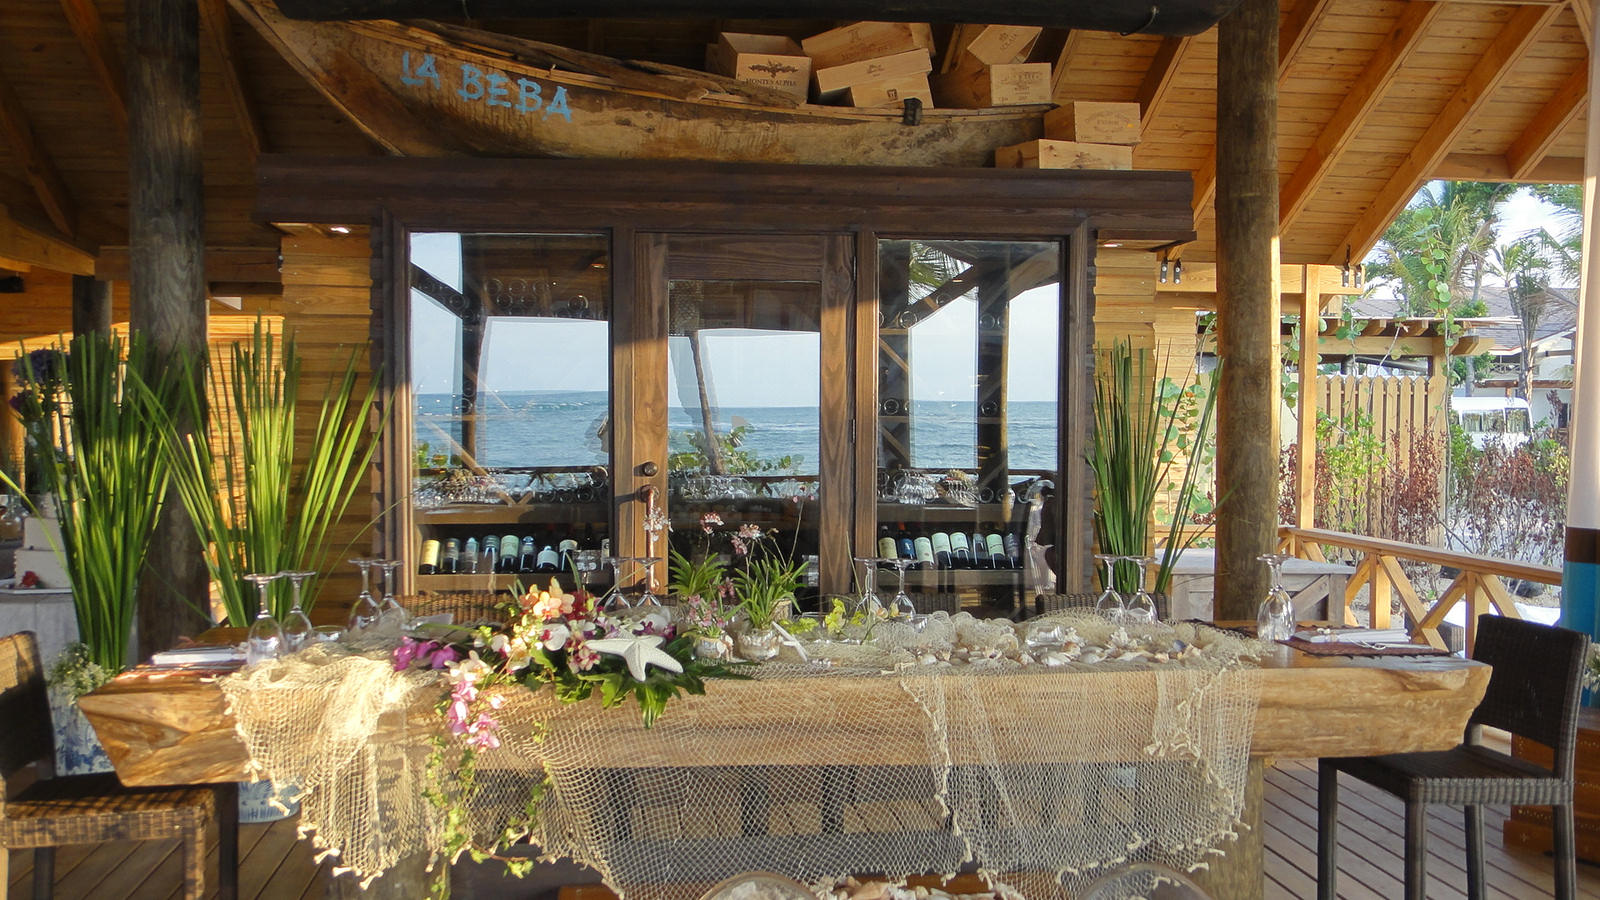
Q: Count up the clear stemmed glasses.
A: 12